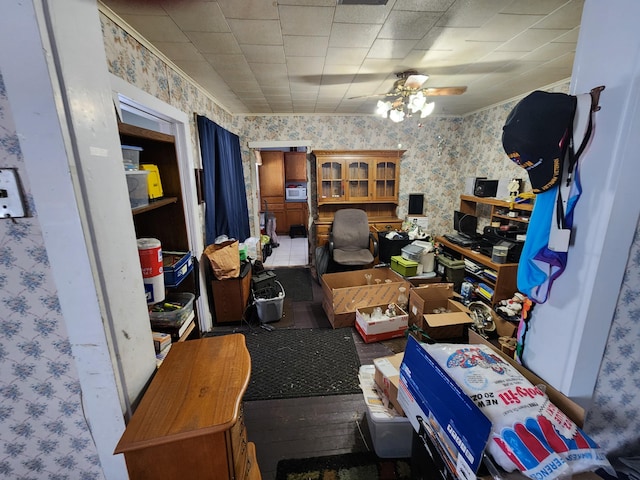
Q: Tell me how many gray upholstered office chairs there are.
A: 1